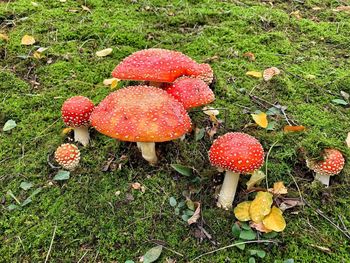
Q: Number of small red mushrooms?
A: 4